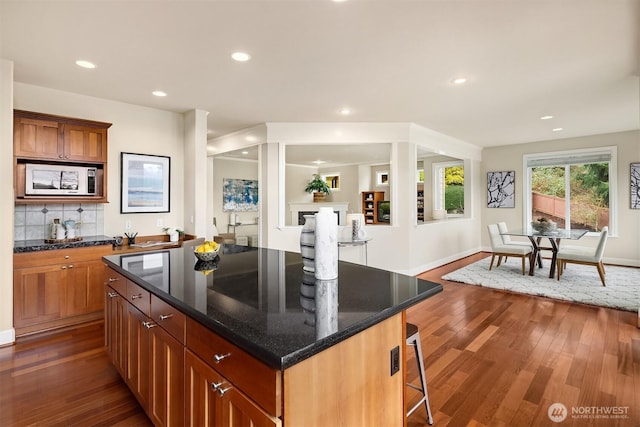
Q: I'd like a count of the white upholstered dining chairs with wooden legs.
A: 4